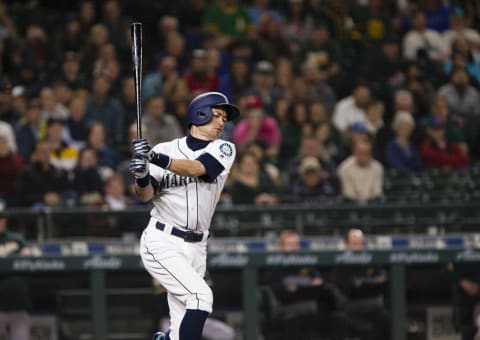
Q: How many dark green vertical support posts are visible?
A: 3